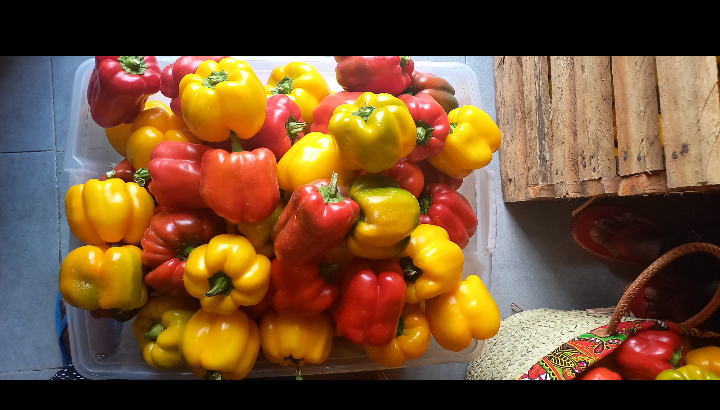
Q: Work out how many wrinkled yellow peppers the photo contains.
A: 0